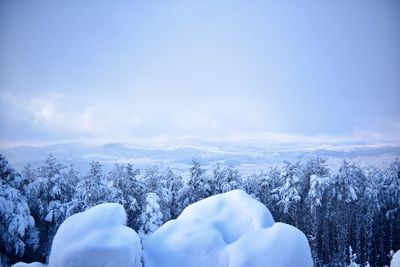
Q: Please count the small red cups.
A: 0